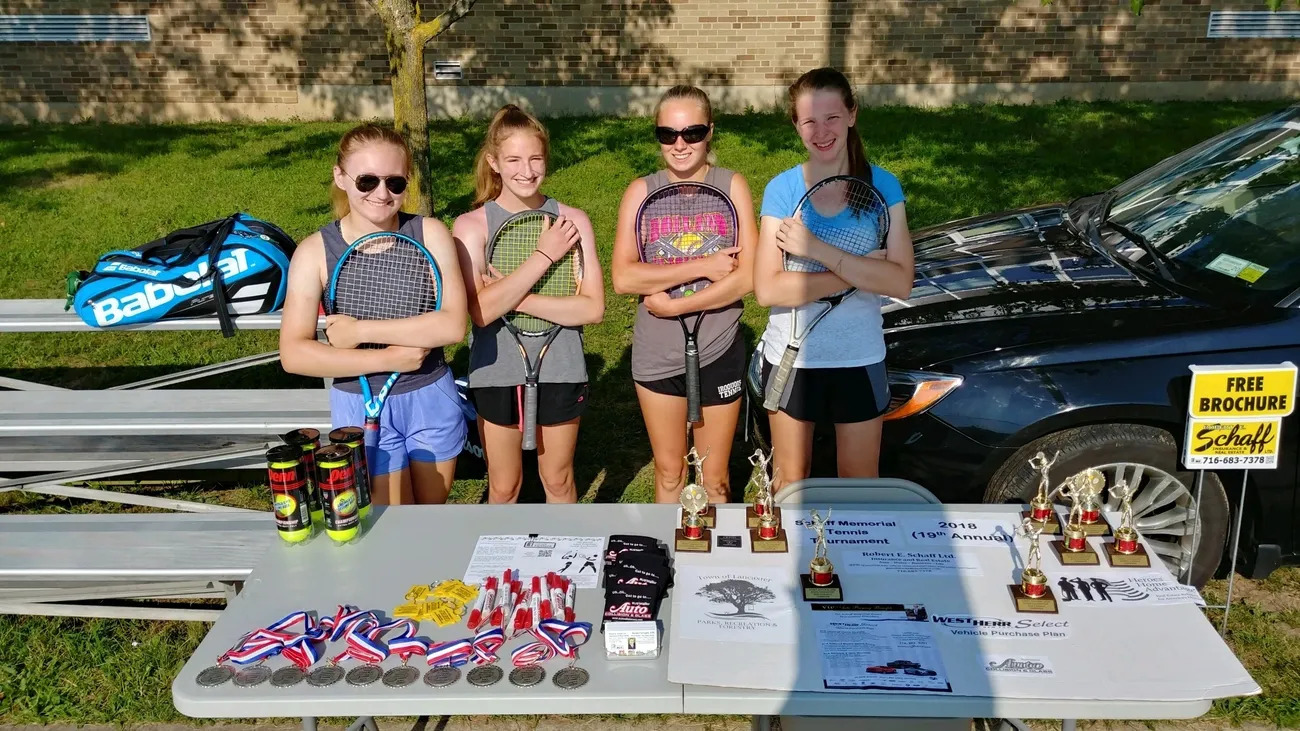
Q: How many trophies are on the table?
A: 10